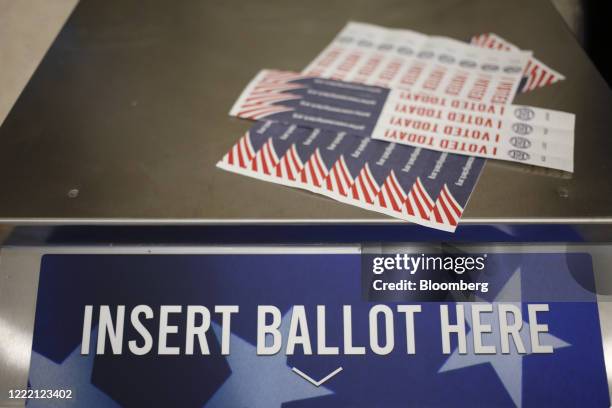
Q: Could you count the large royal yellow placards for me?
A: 0